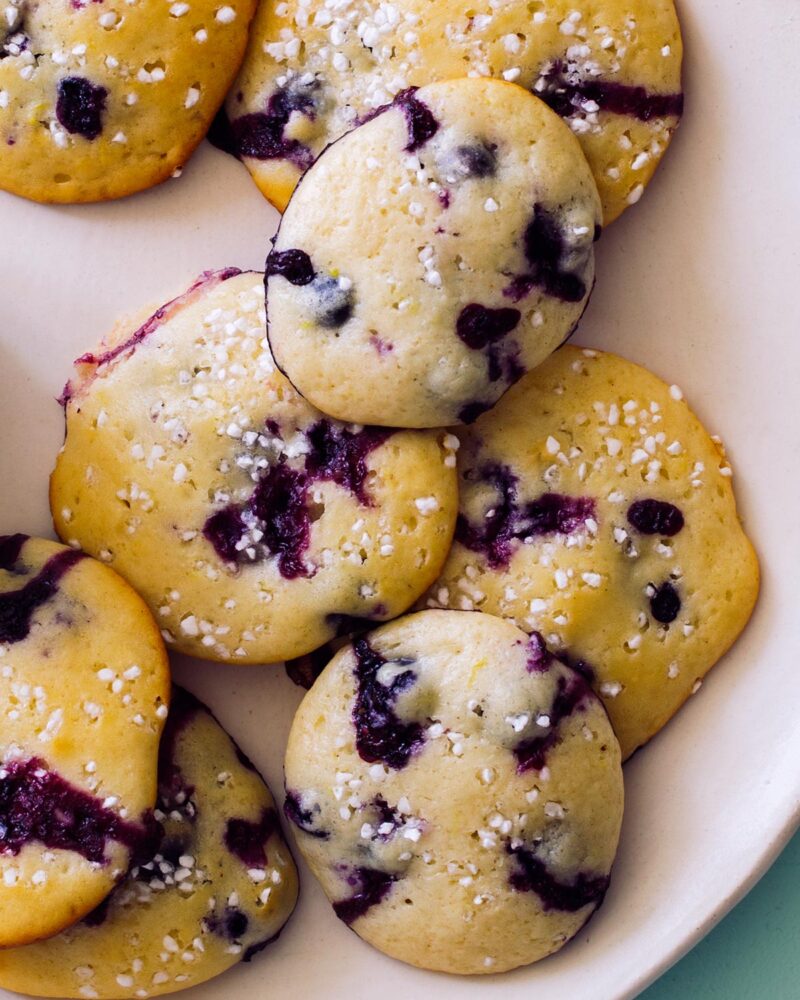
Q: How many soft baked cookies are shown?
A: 8